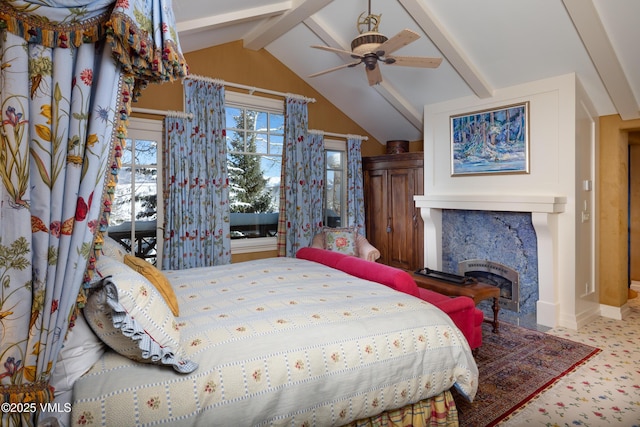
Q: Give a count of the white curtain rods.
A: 3